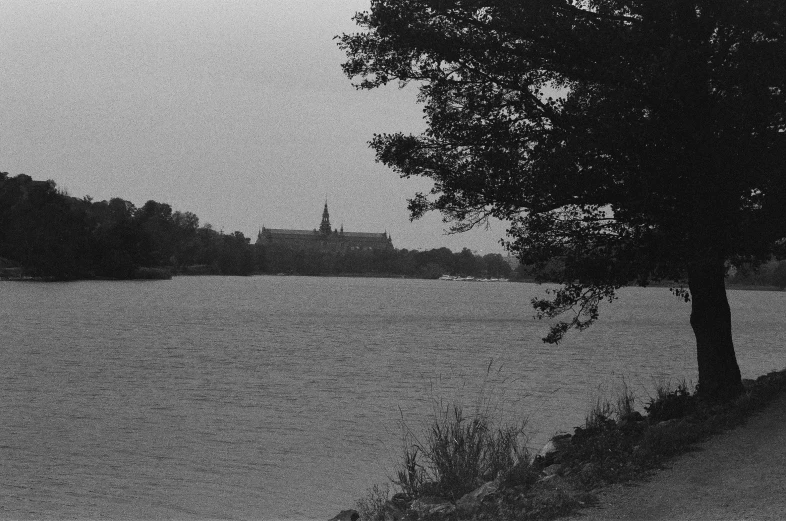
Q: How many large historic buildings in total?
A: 1